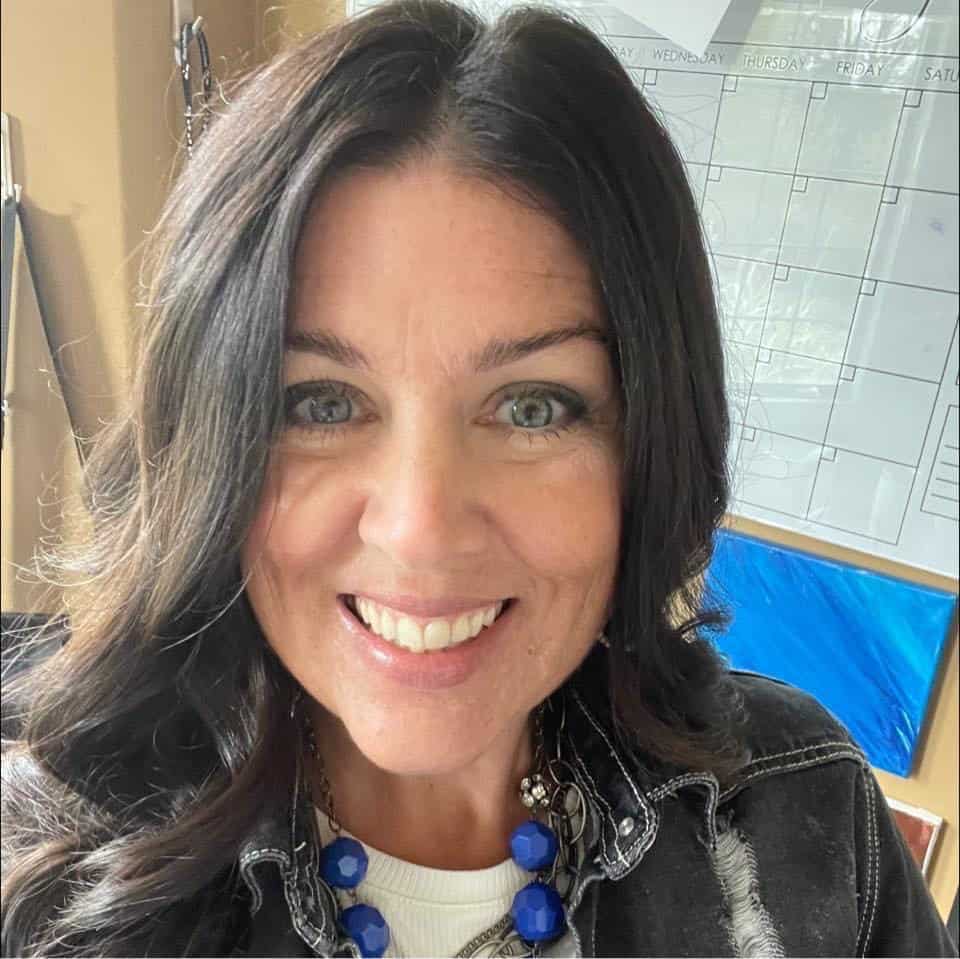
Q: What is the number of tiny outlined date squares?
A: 13